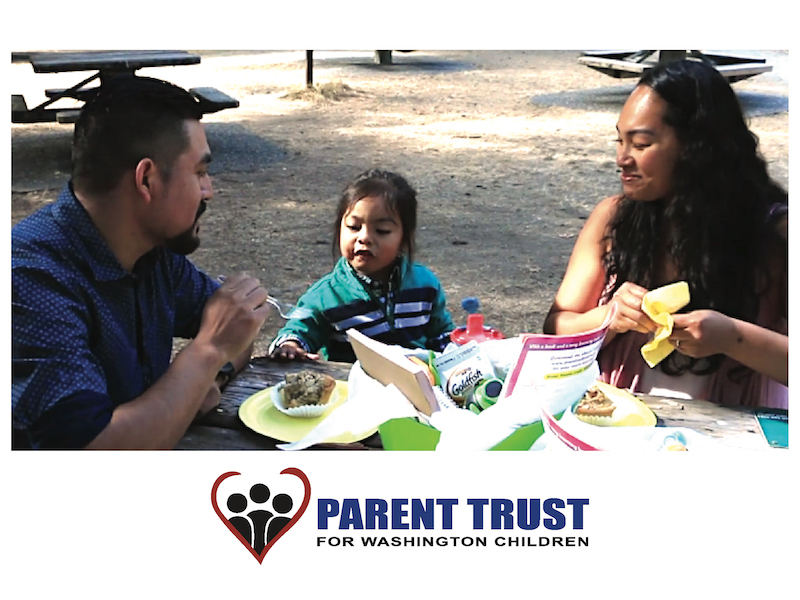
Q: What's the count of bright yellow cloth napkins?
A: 1